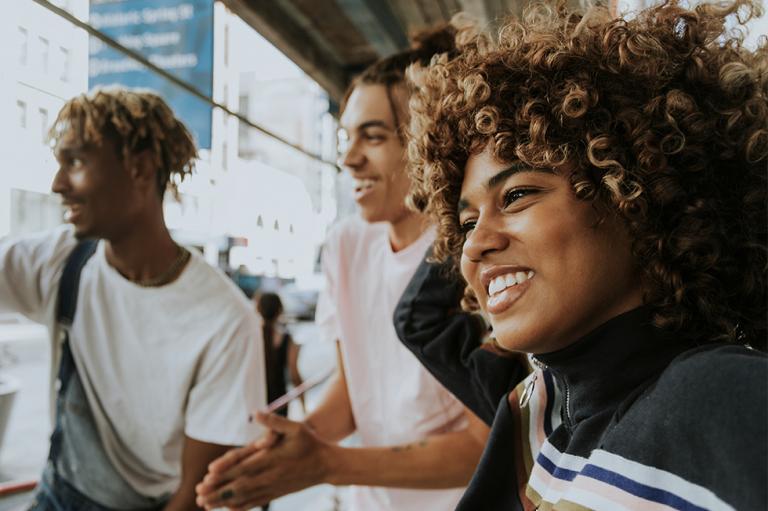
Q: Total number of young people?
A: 3